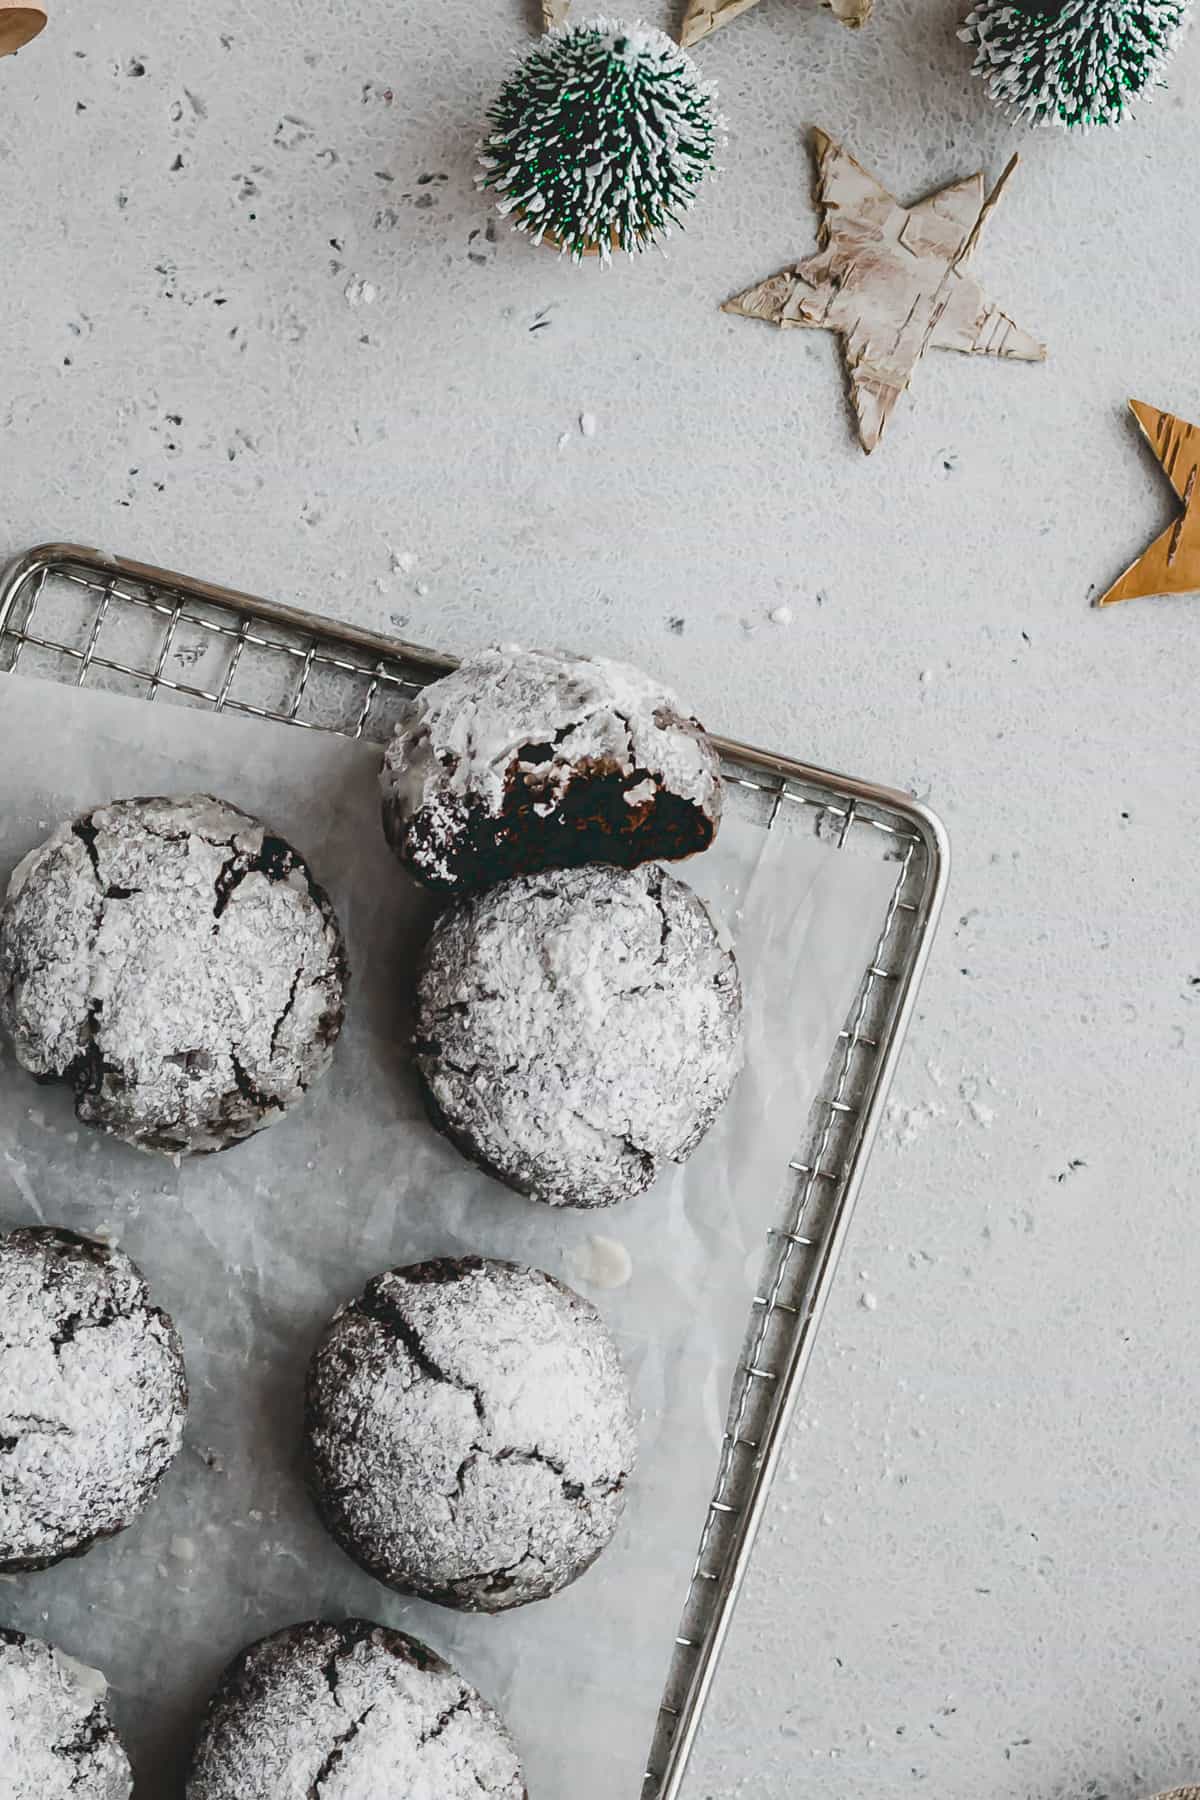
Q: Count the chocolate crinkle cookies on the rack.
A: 7